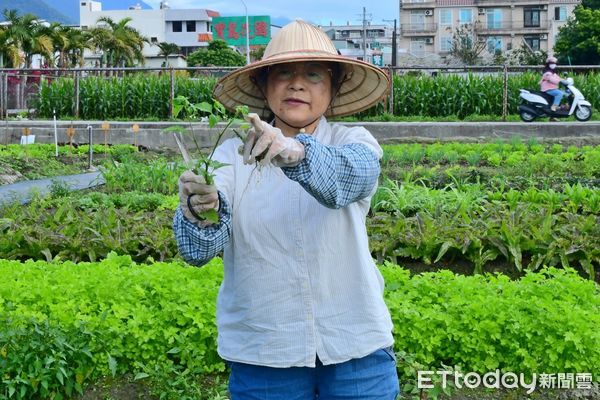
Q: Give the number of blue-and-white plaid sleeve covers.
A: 2